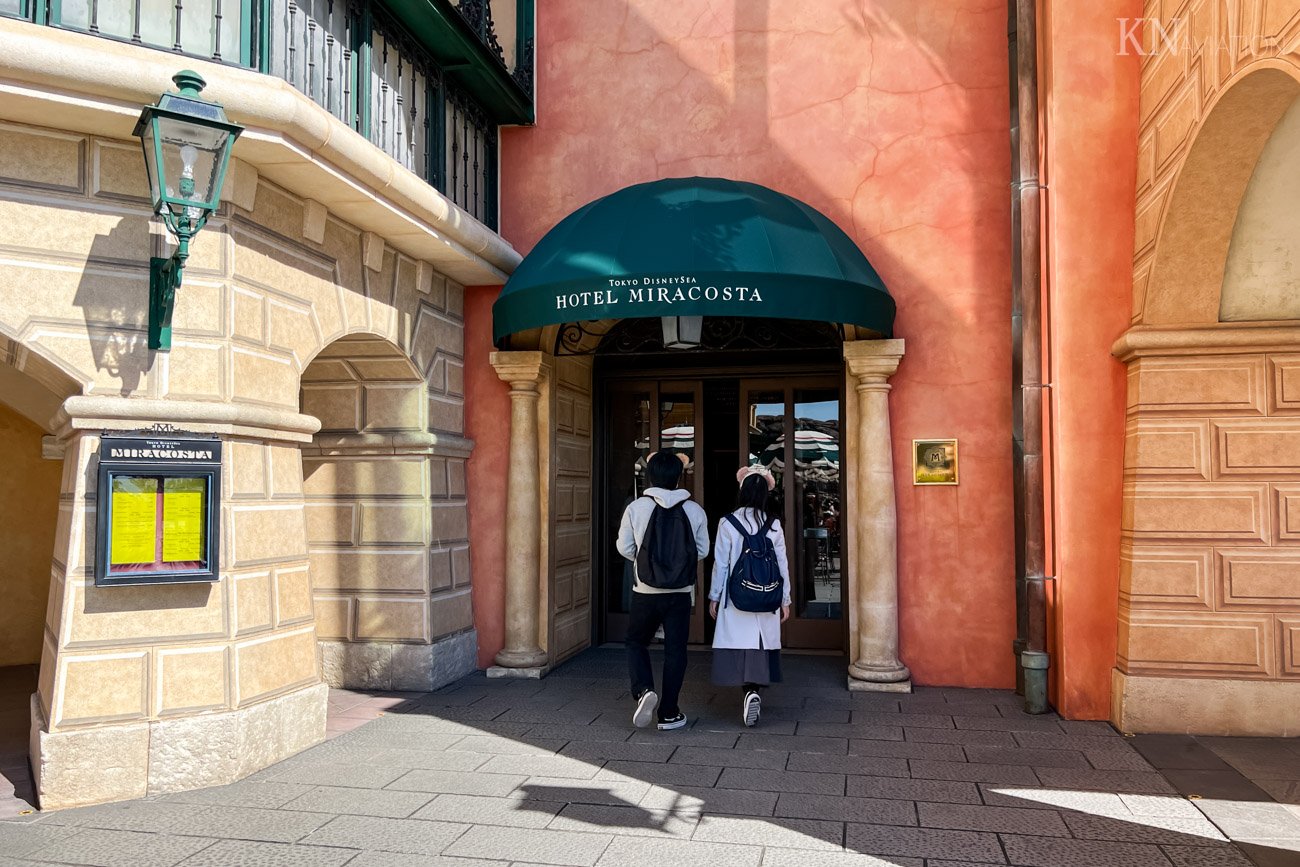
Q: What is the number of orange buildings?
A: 1